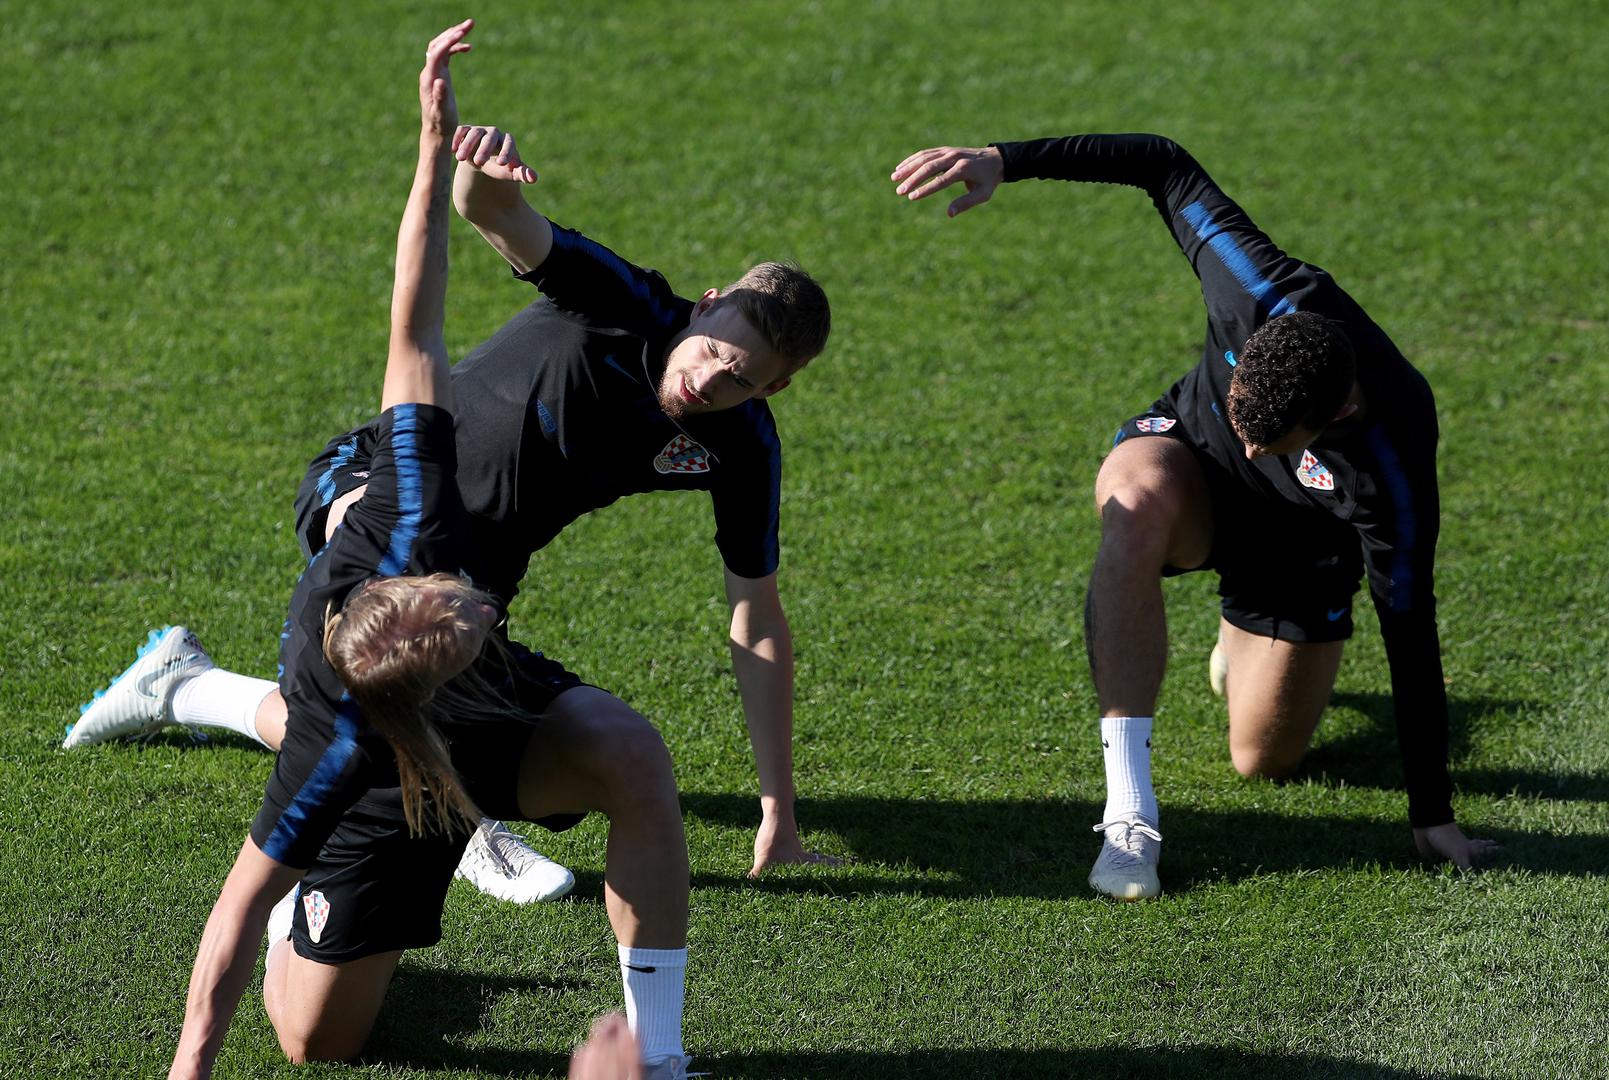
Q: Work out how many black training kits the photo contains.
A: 3